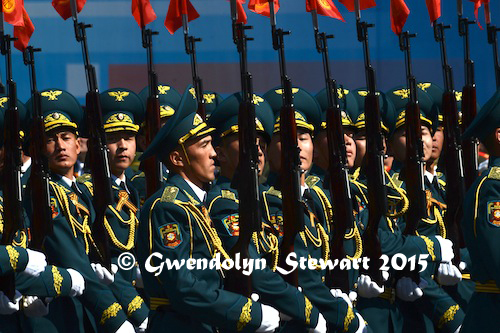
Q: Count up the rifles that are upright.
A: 13